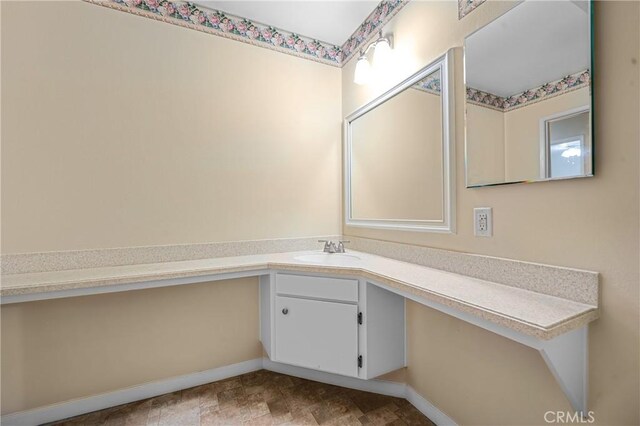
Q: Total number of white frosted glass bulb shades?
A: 2